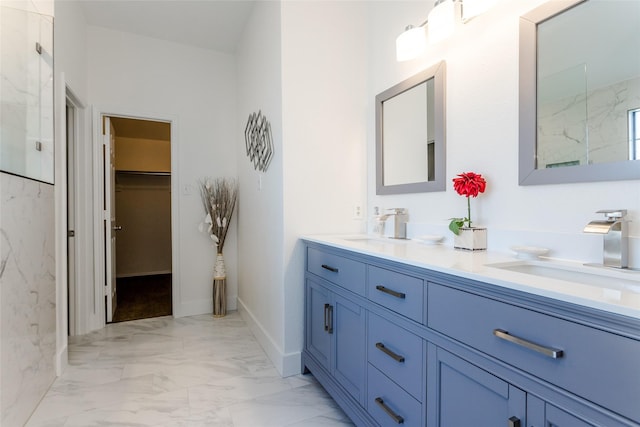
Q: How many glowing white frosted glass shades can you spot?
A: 3